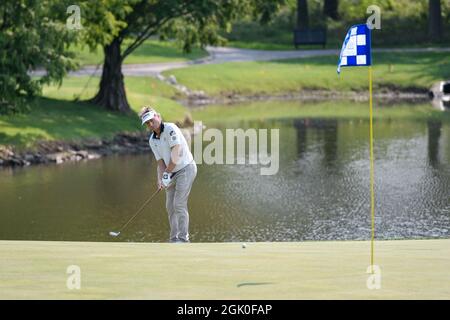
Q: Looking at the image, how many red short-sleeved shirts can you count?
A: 0